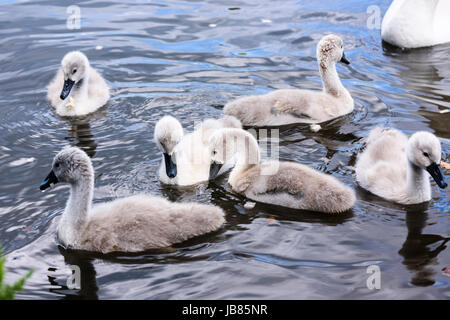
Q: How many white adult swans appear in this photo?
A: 1